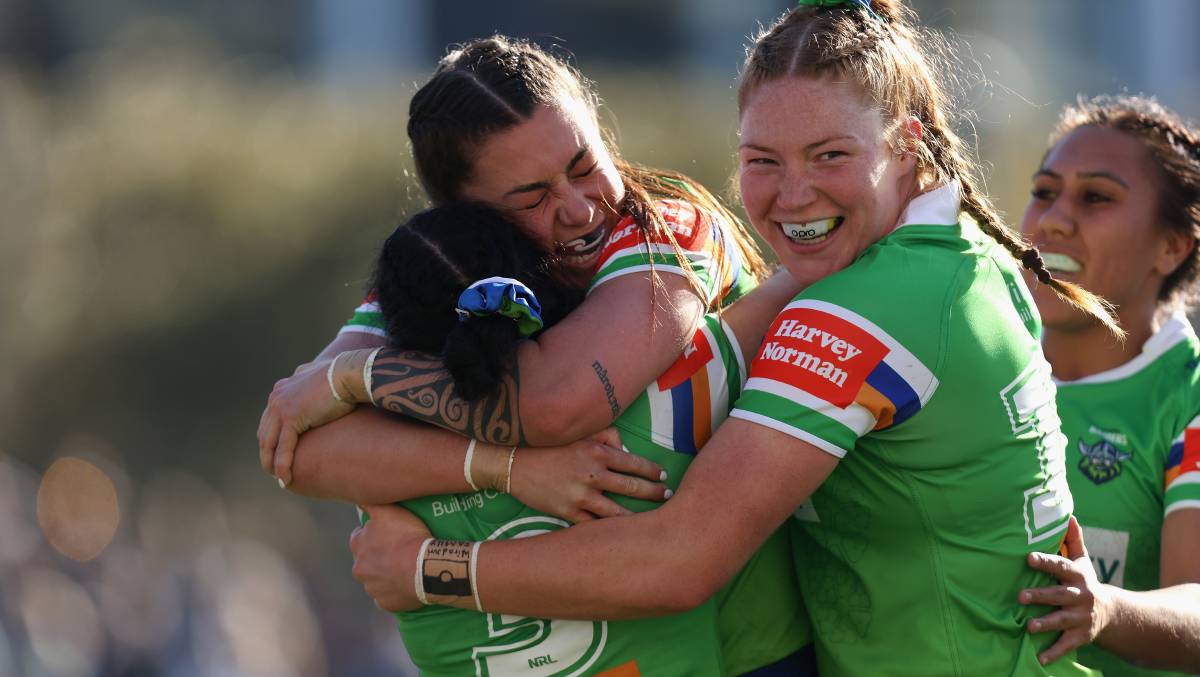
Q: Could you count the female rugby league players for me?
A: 4